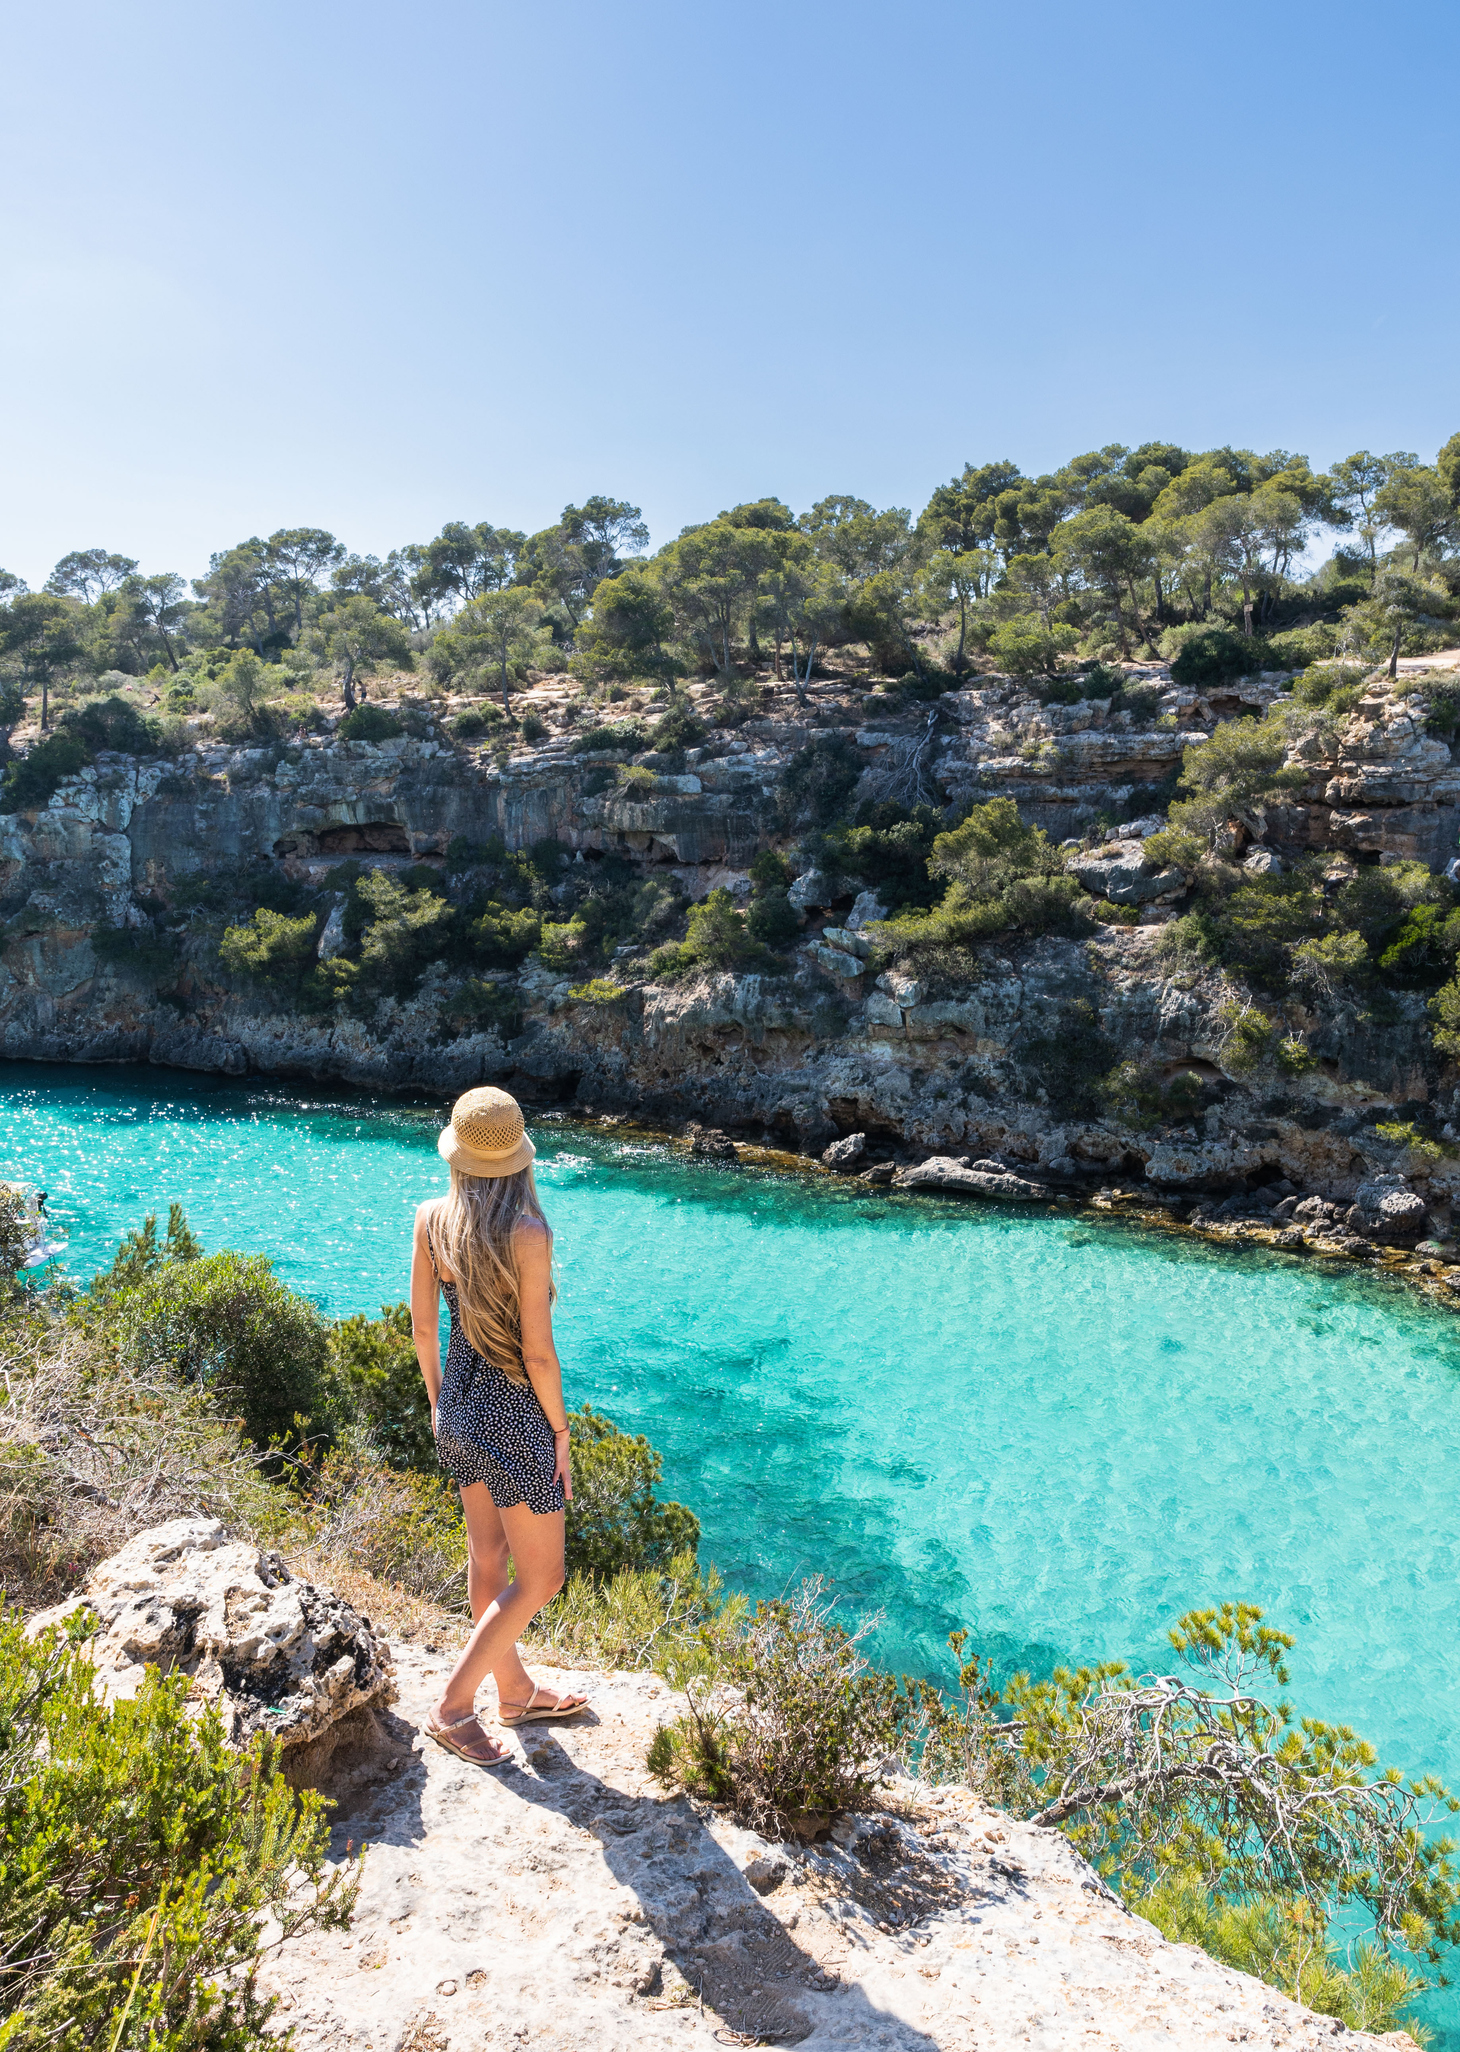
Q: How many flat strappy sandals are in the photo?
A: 2